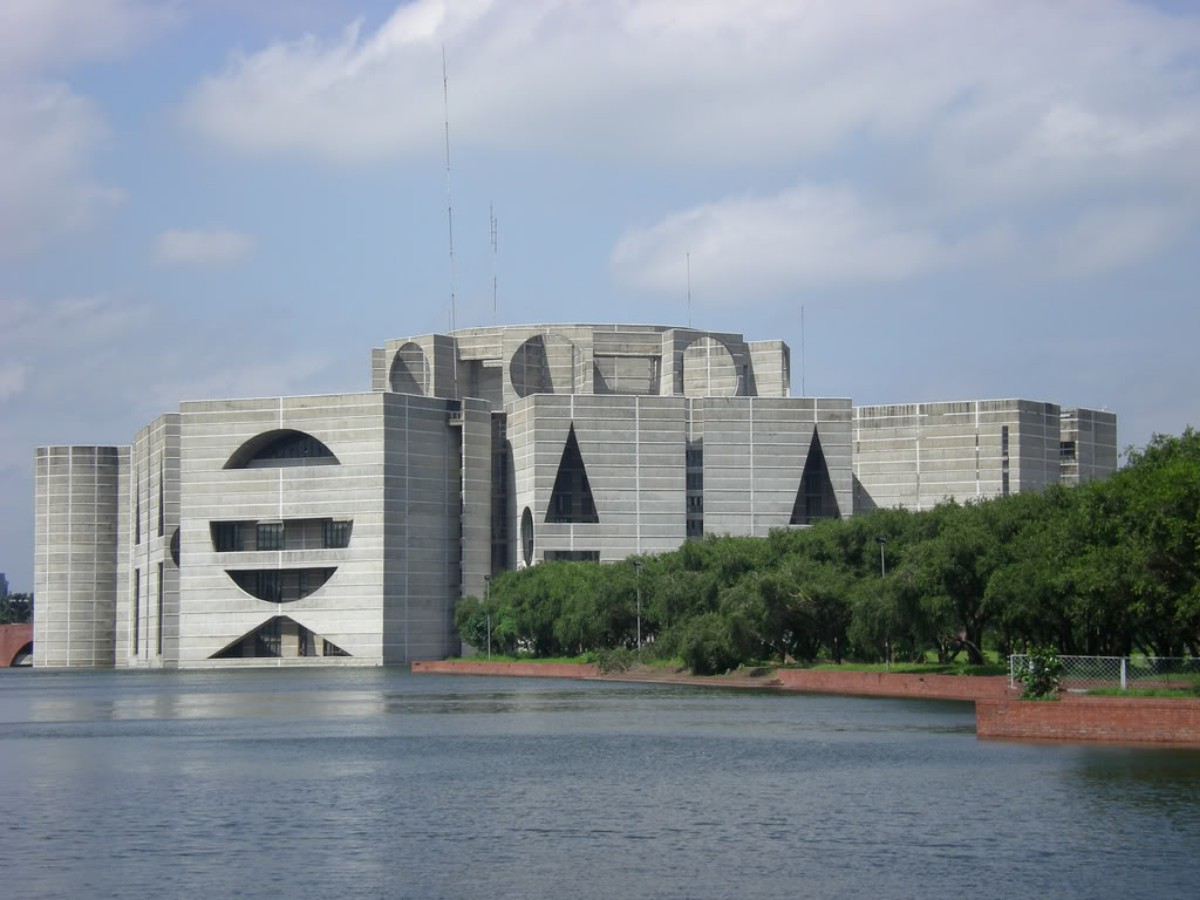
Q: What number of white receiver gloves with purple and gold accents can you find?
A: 0